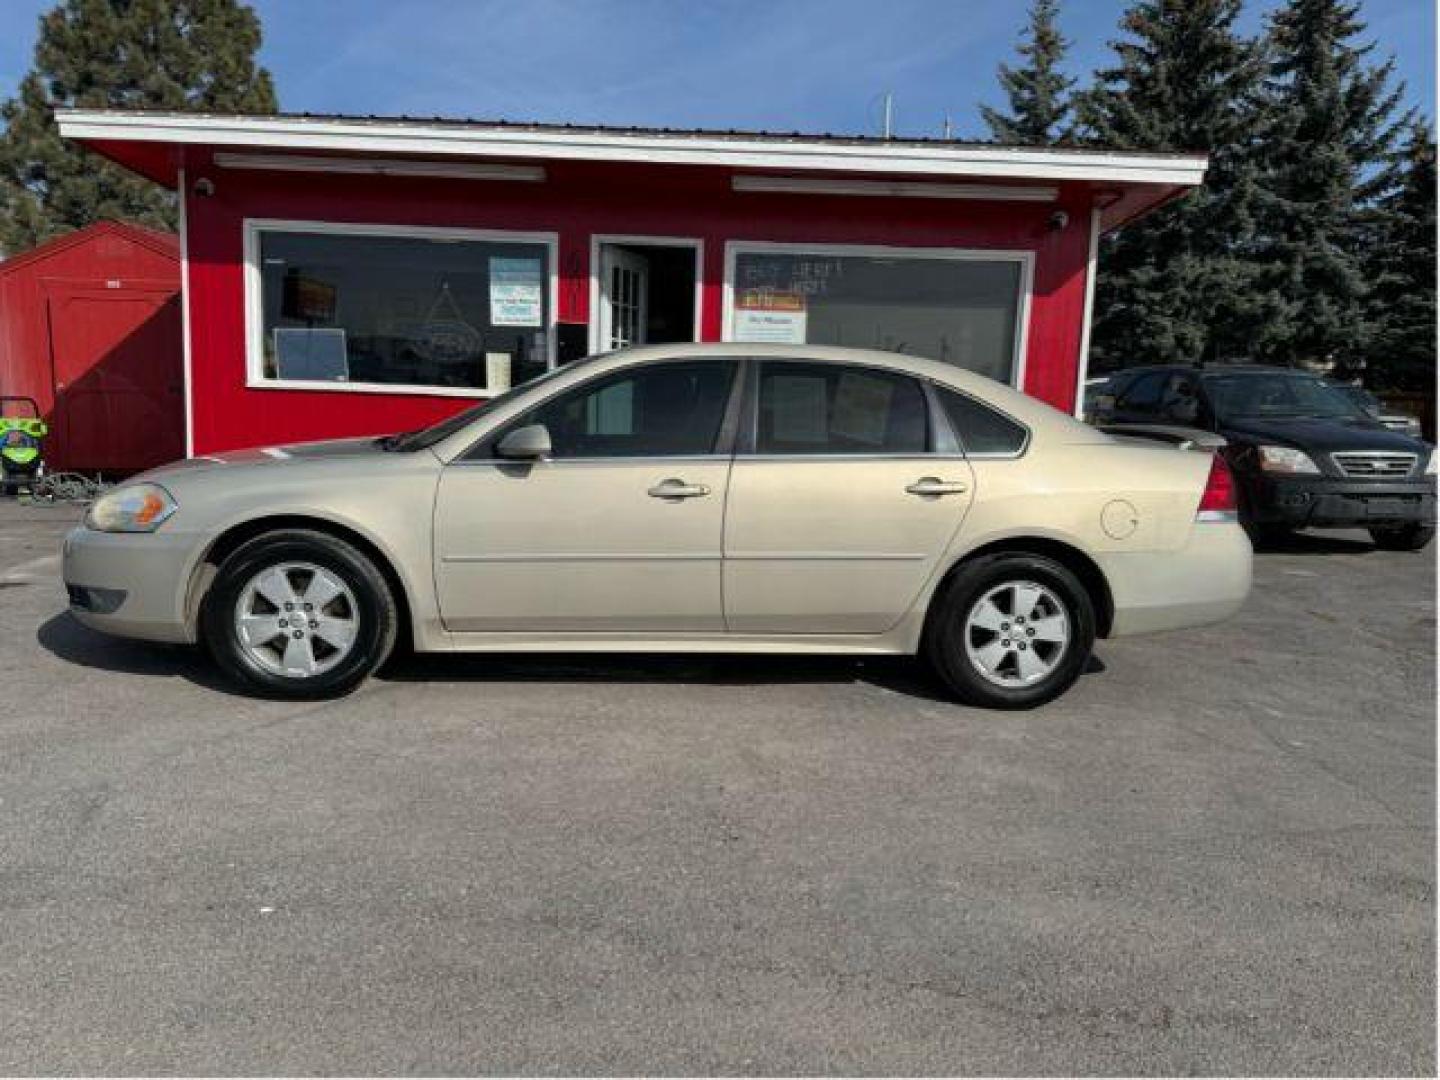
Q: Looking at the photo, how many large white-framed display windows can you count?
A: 2